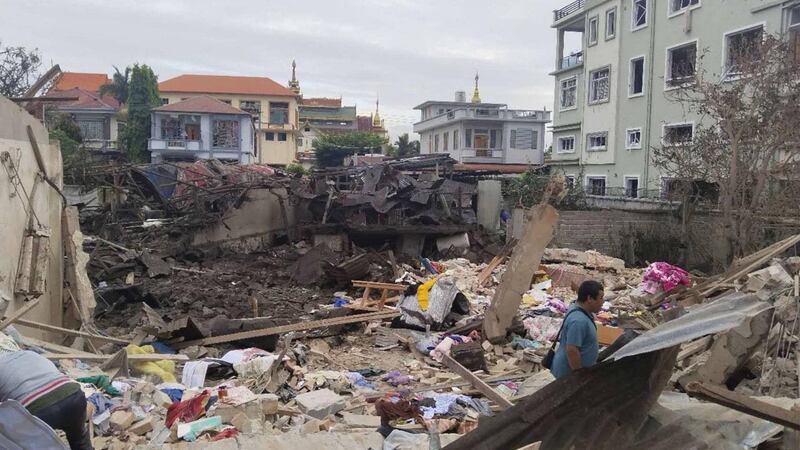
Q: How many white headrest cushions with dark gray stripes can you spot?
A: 0